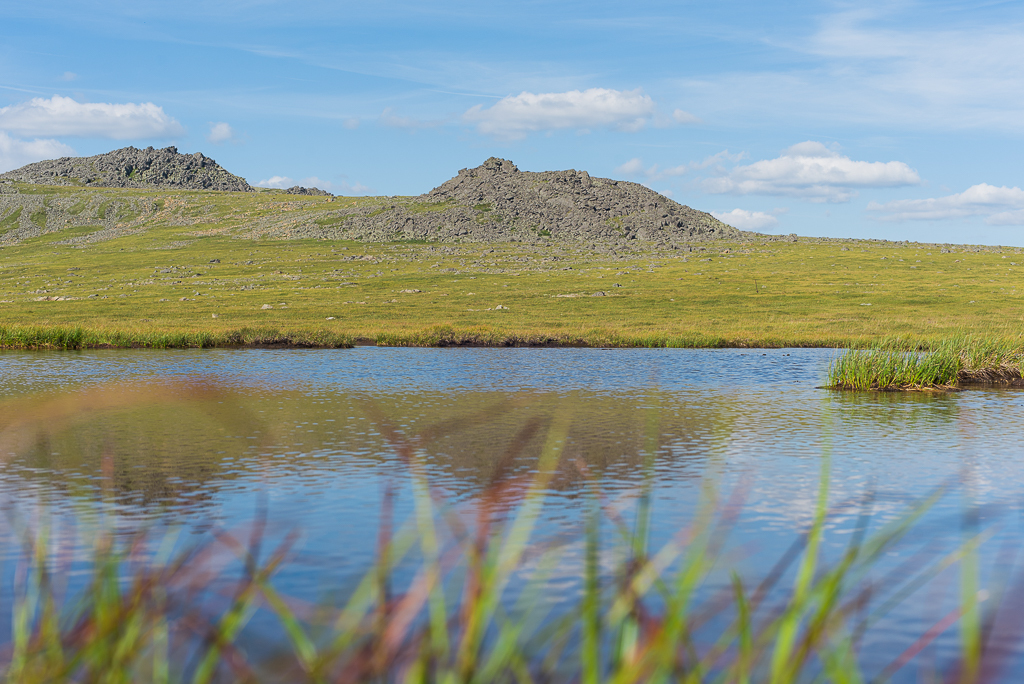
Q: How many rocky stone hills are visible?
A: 2